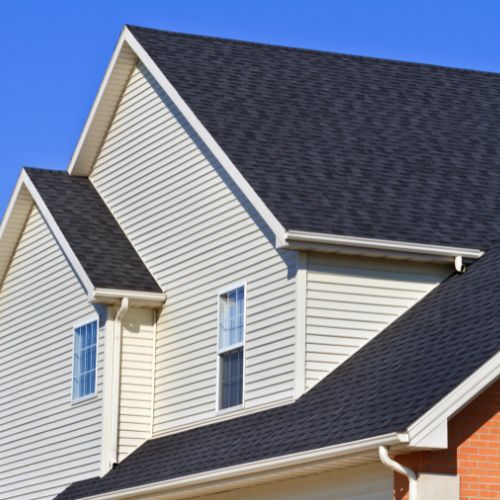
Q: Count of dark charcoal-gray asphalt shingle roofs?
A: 3